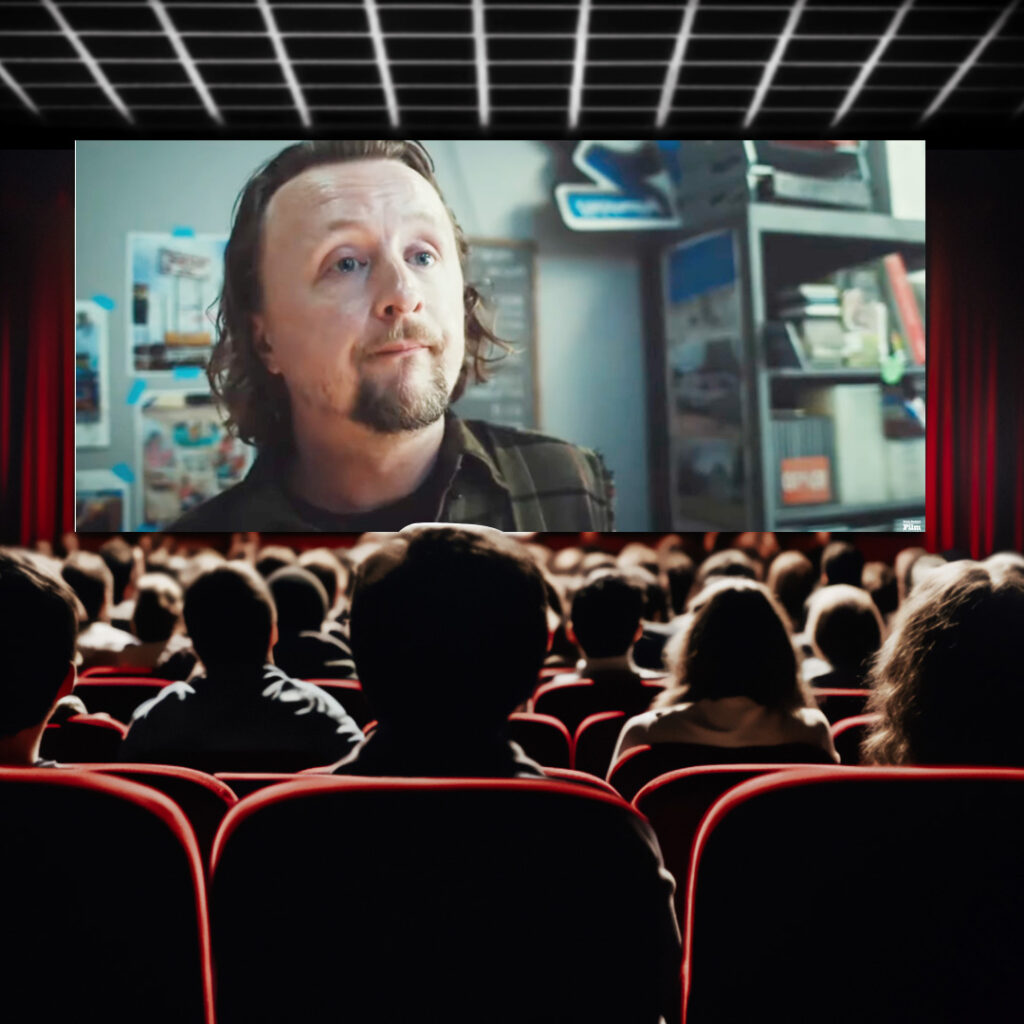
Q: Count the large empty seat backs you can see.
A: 3